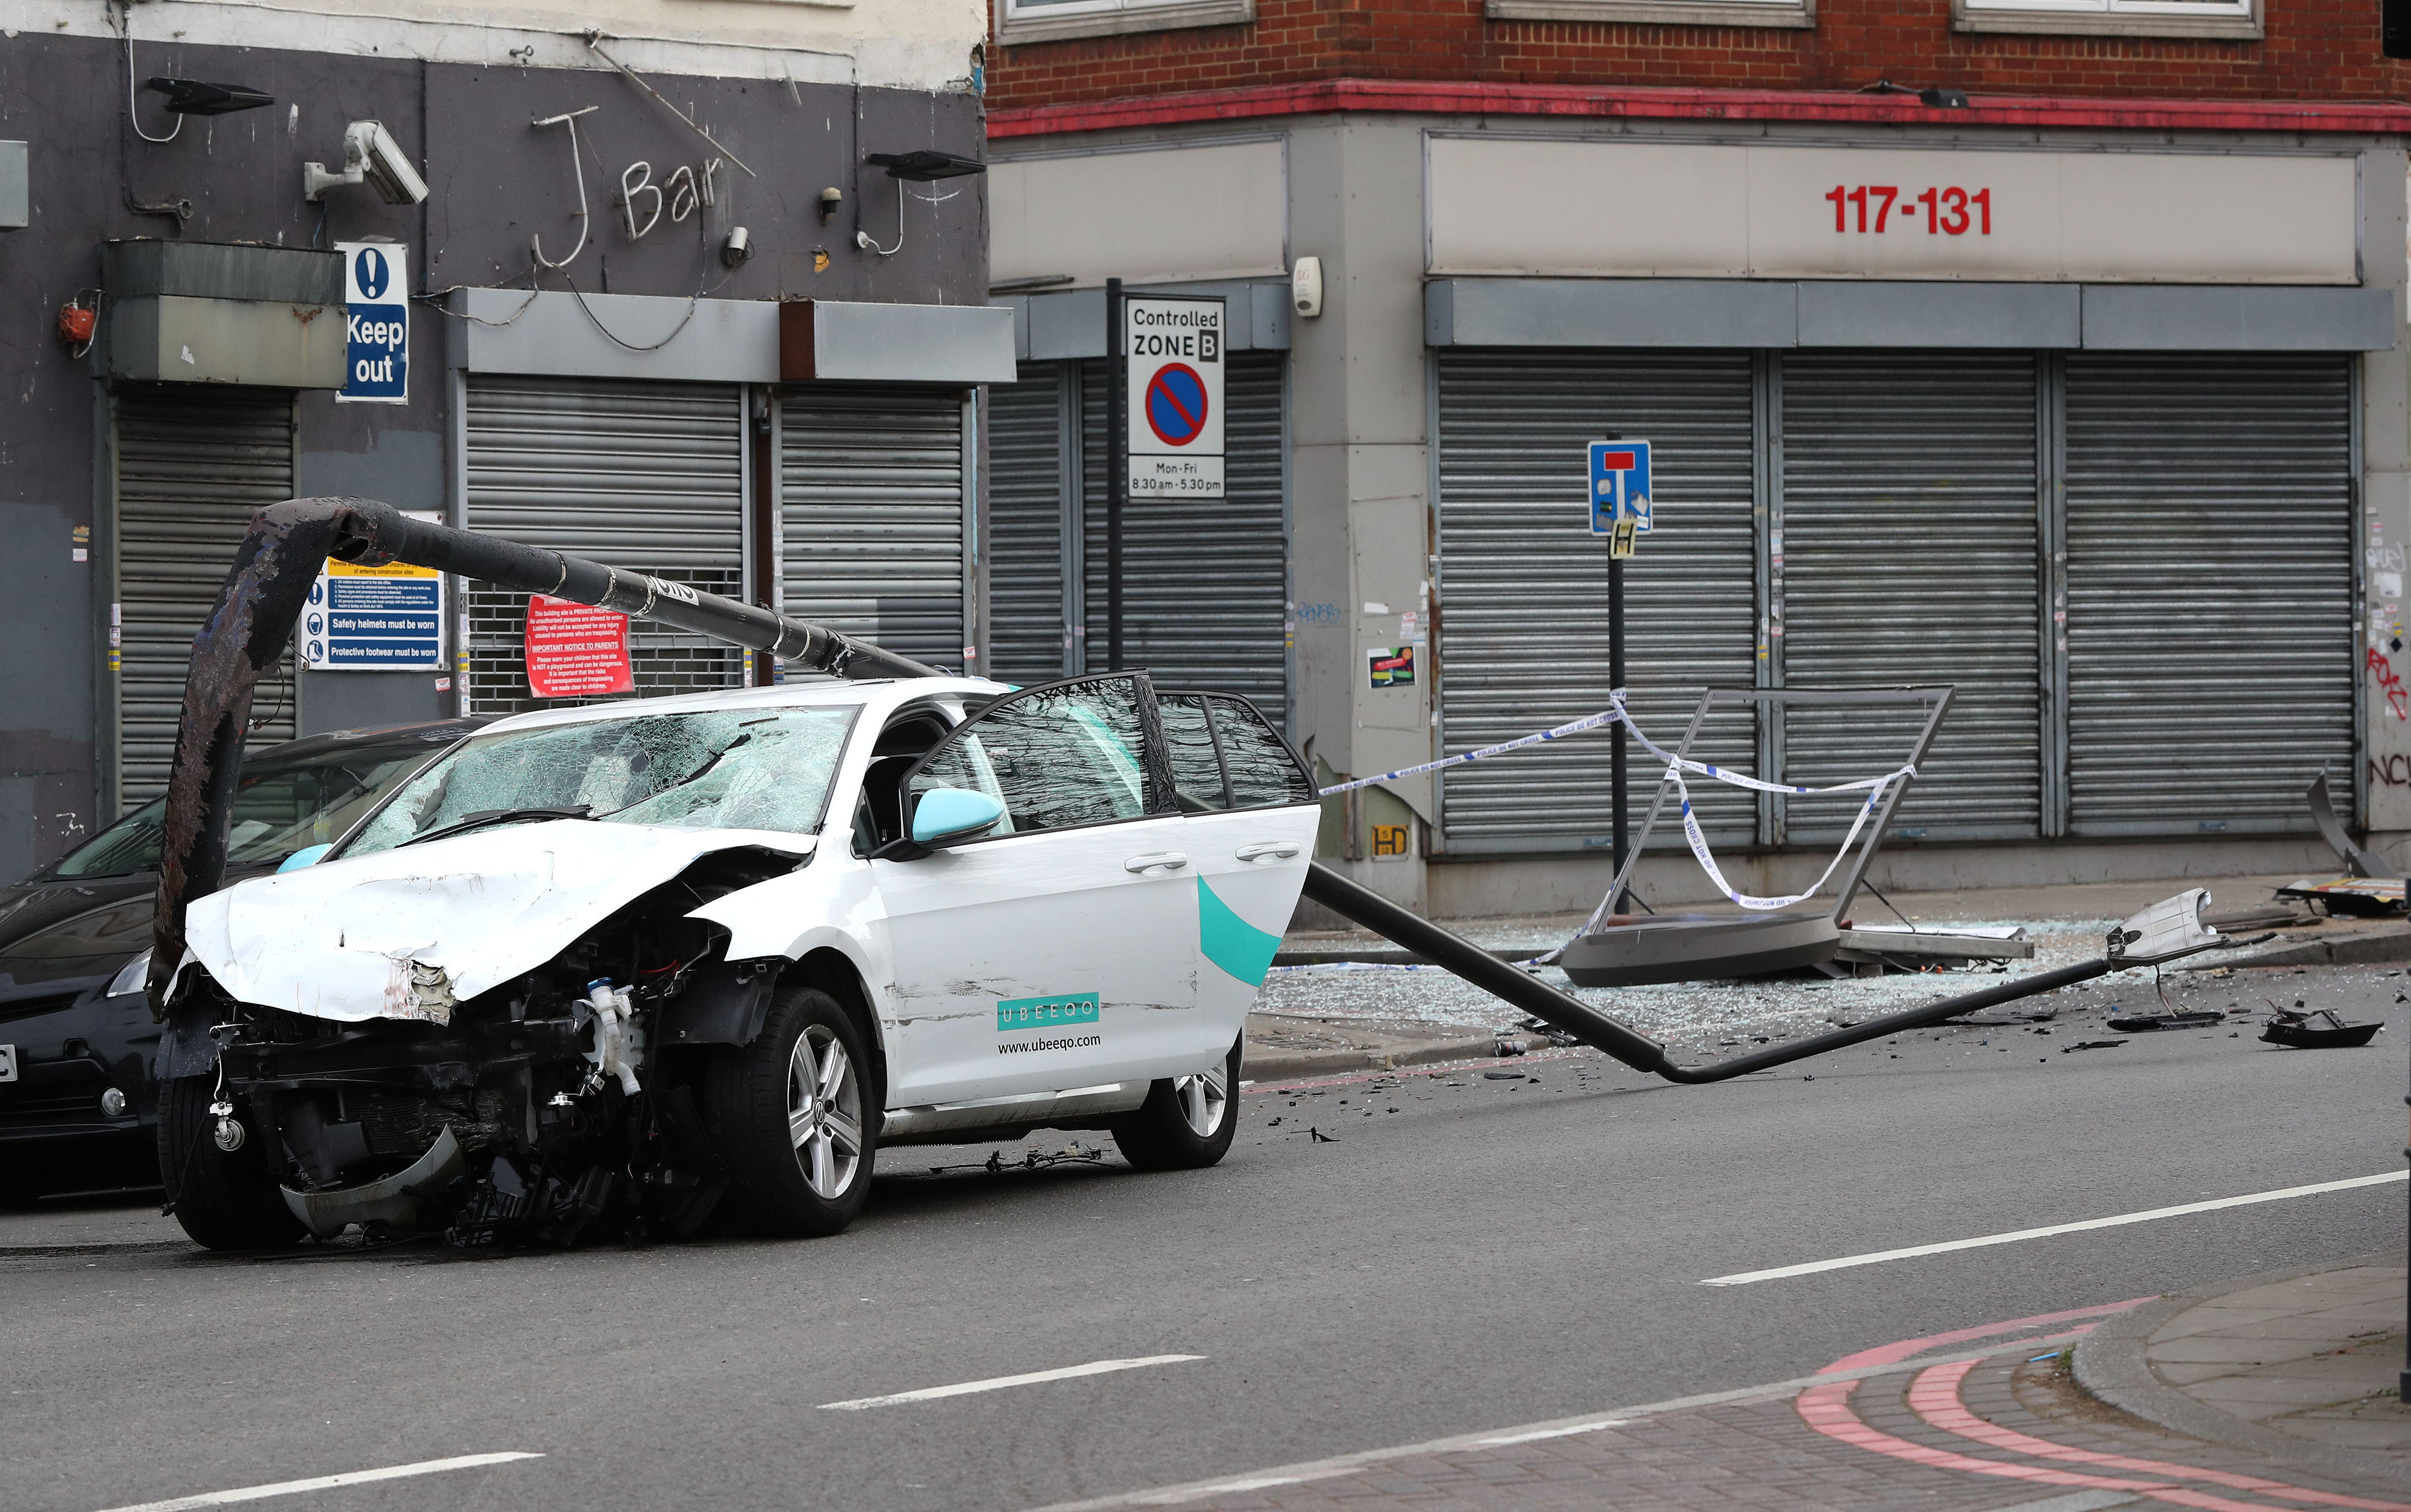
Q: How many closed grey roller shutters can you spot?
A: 8